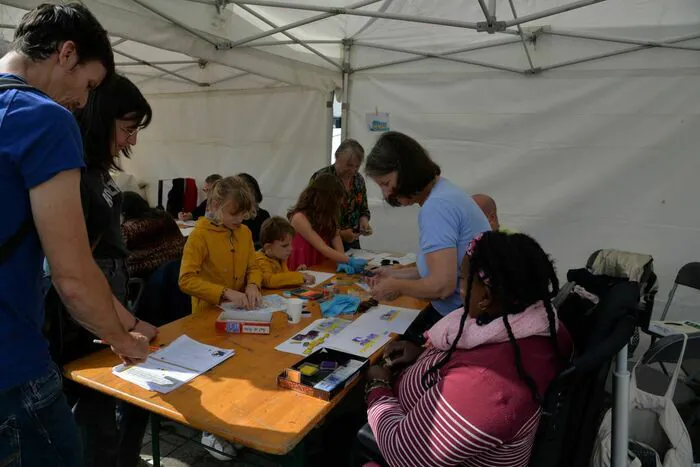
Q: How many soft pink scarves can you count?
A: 1